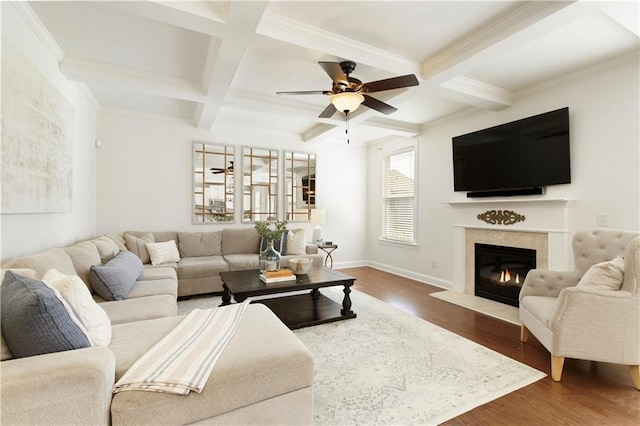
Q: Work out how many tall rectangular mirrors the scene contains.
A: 3